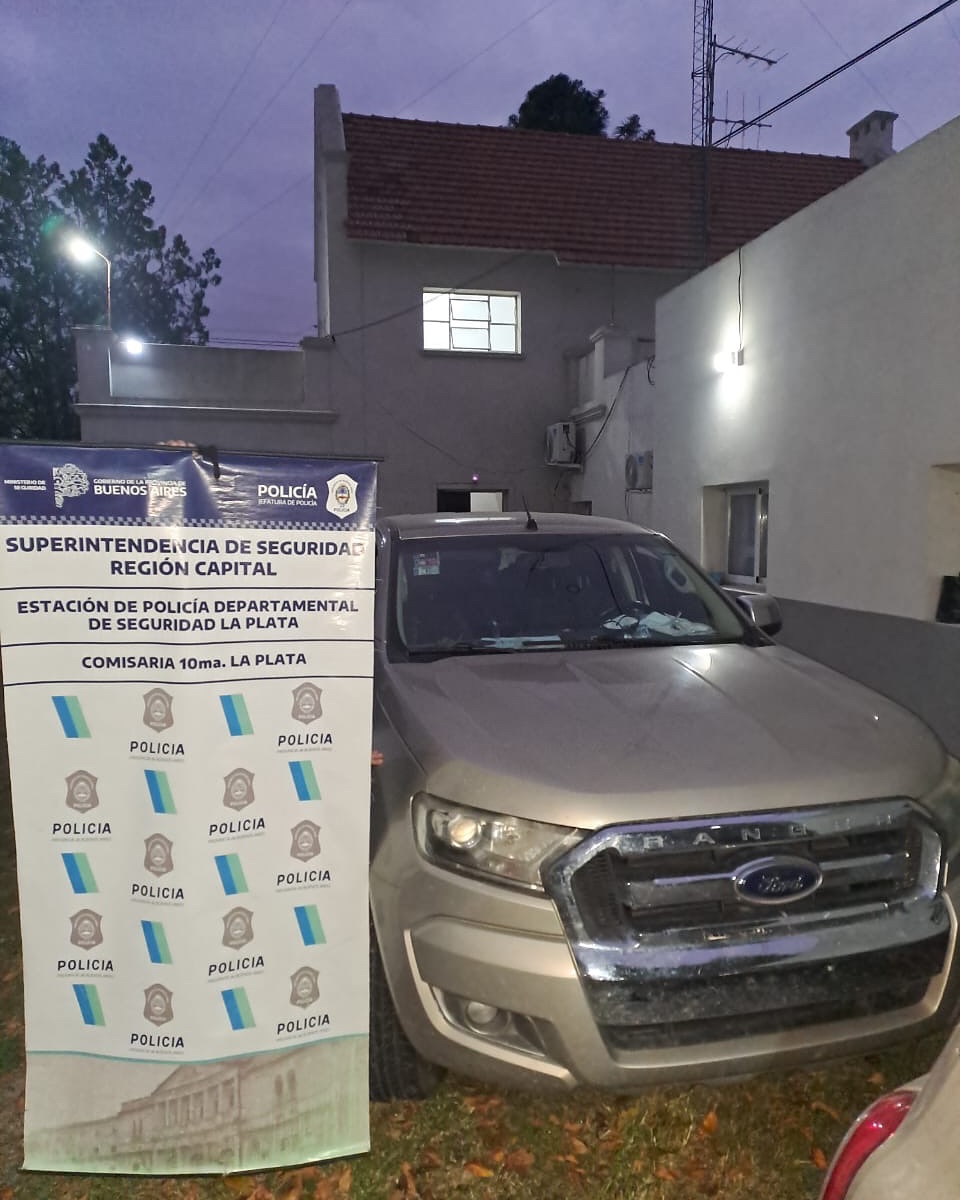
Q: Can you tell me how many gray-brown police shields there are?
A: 10